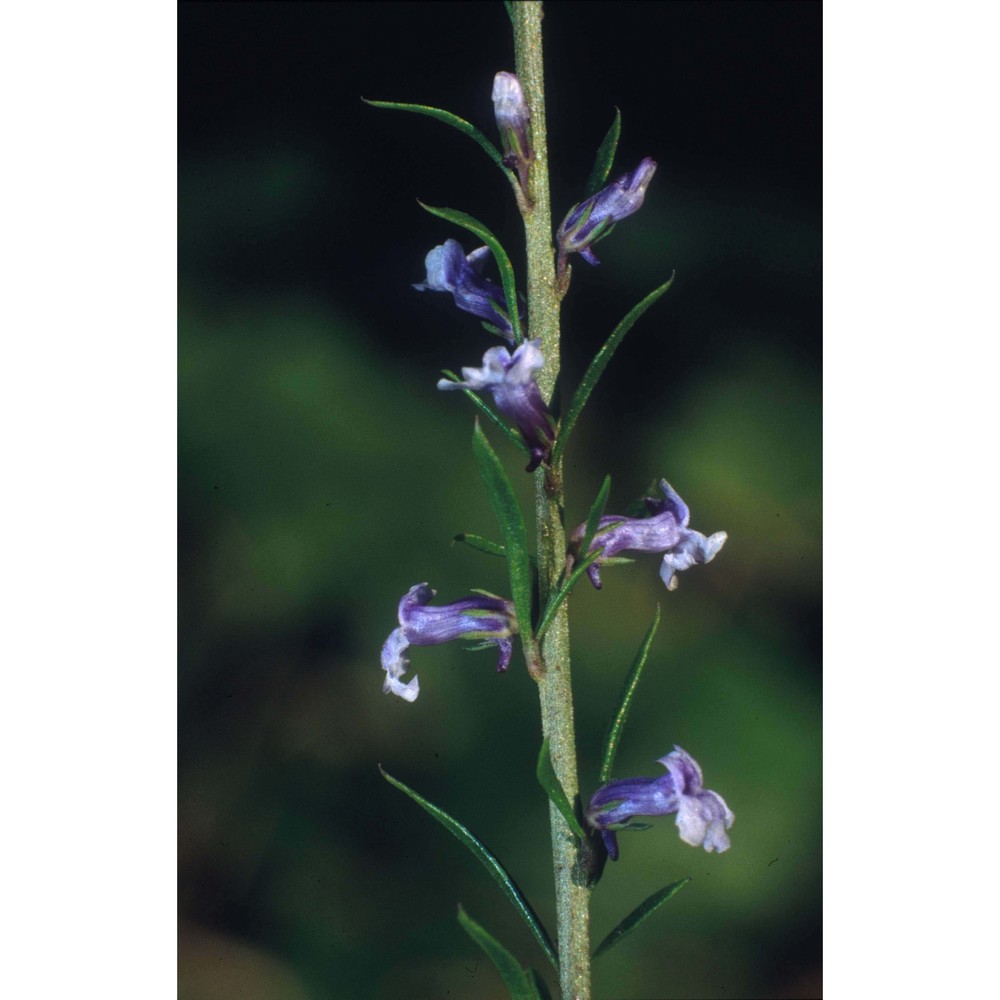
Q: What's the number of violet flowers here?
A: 7